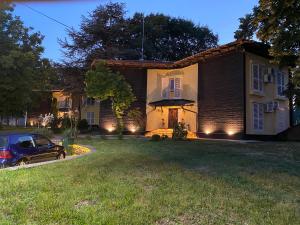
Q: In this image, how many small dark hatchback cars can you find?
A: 1